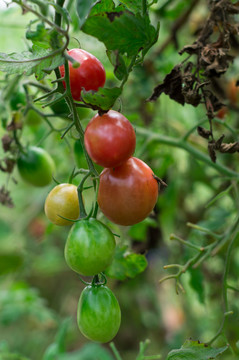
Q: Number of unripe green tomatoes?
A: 3